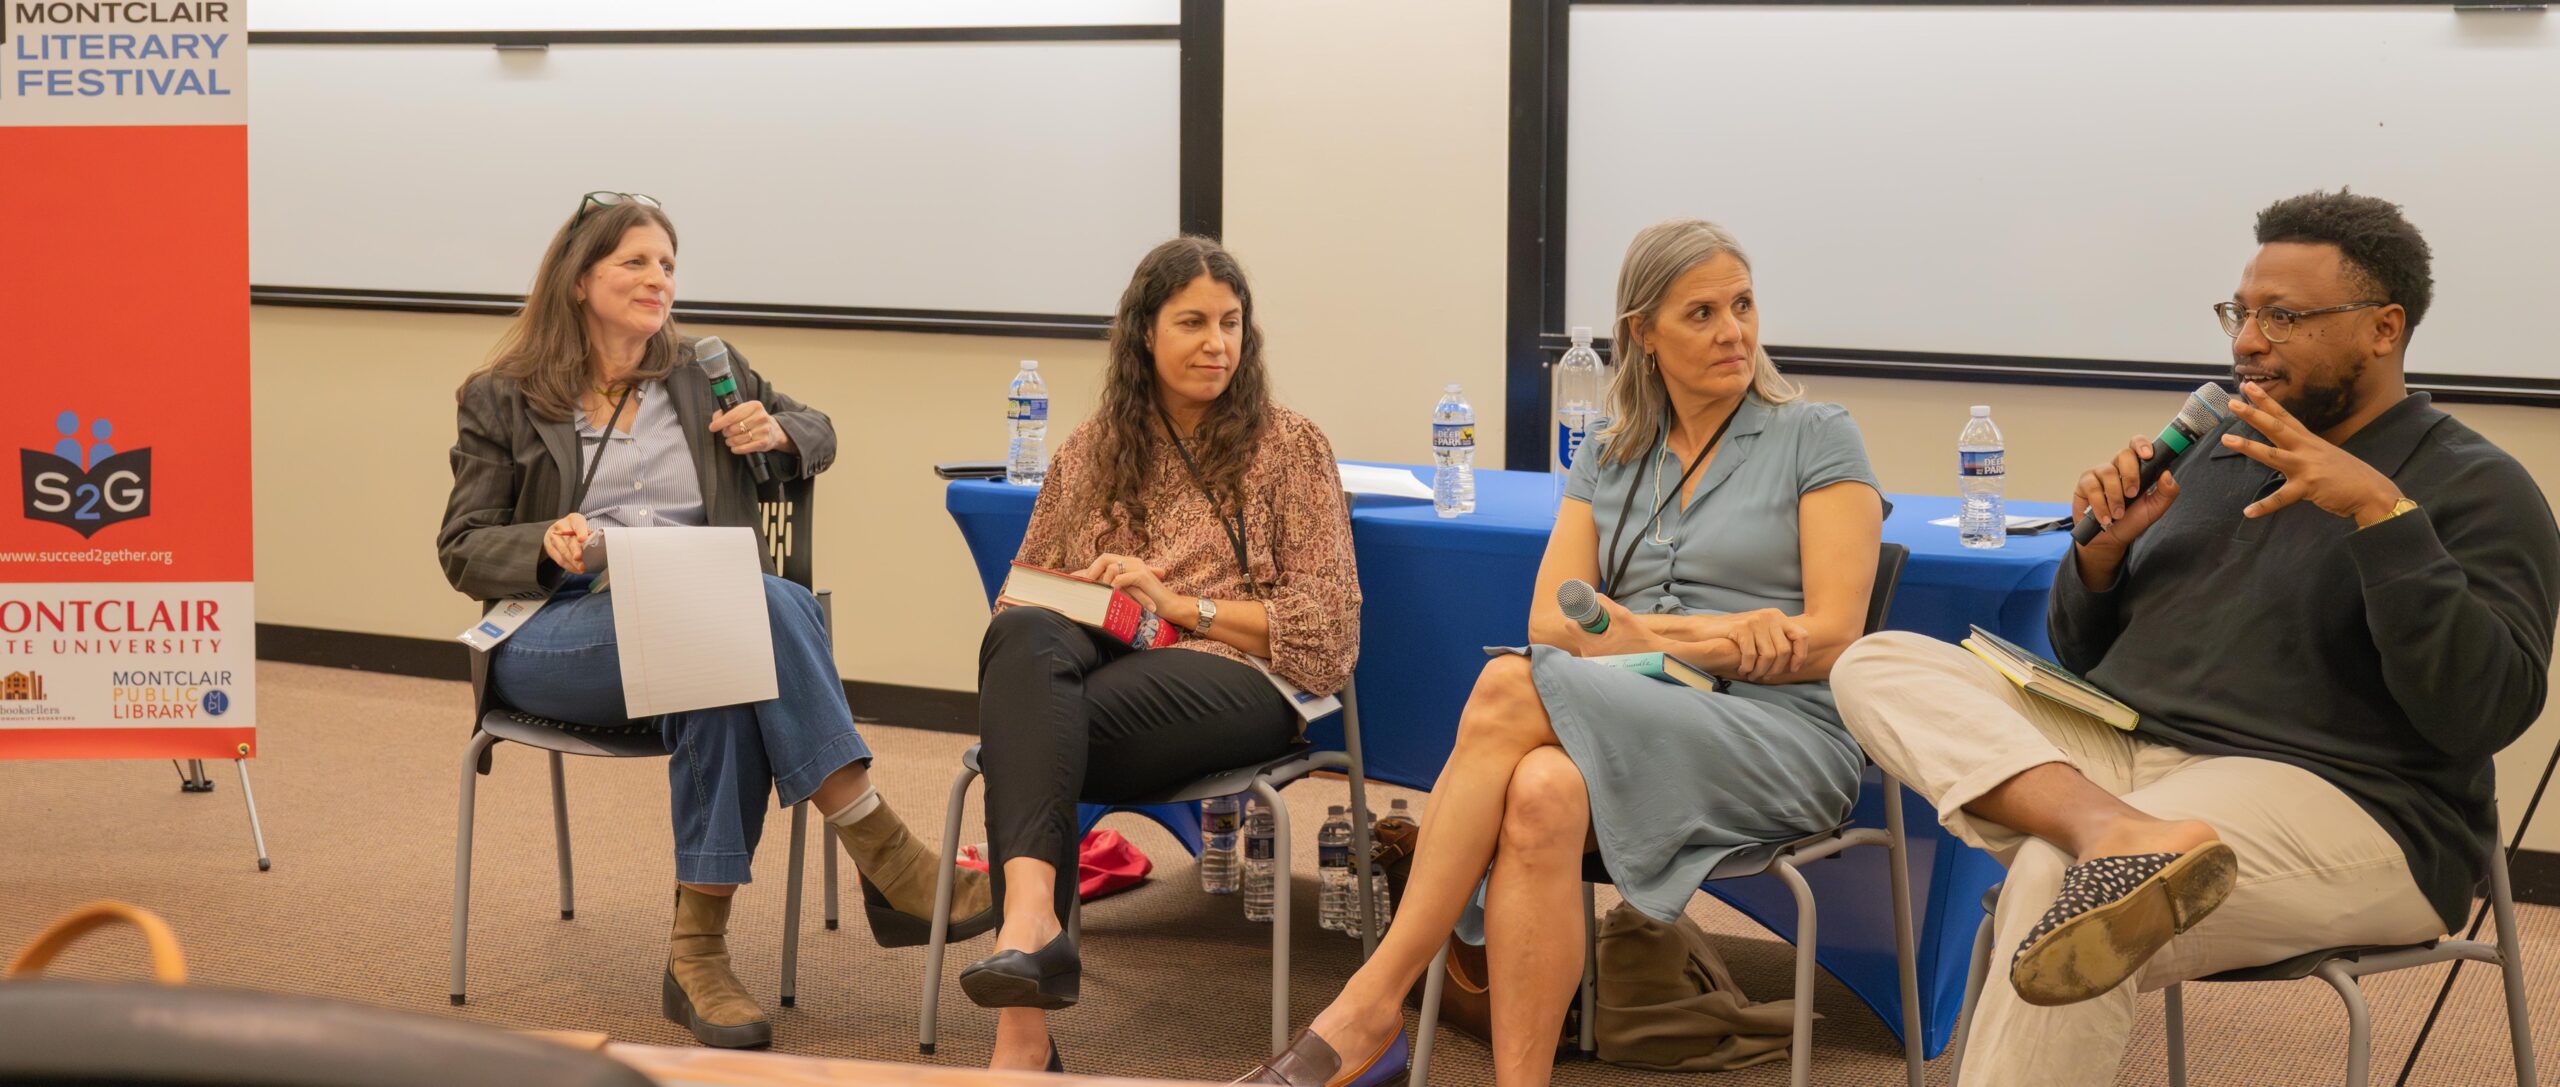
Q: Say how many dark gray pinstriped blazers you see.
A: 1